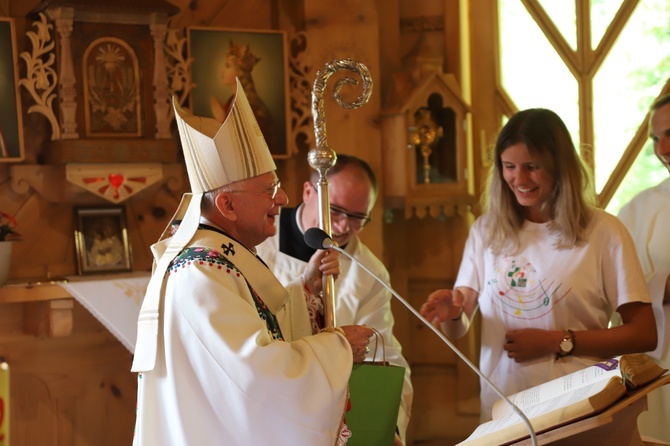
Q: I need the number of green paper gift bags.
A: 1